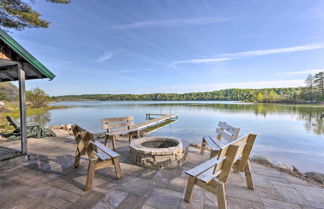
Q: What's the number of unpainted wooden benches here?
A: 4